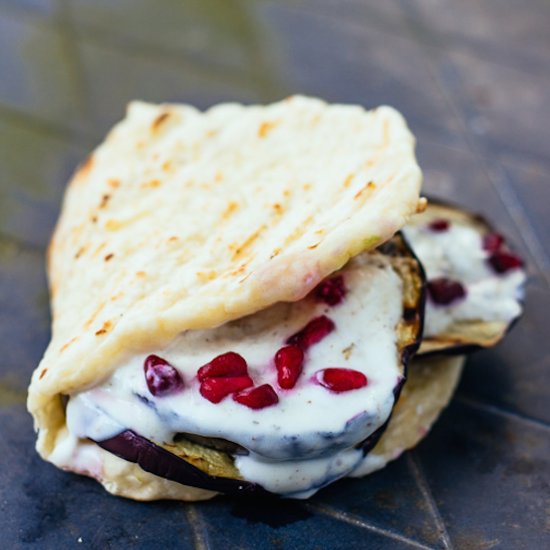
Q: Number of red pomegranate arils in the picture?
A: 12